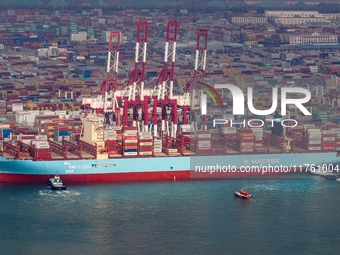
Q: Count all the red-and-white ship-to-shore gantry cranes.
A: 4